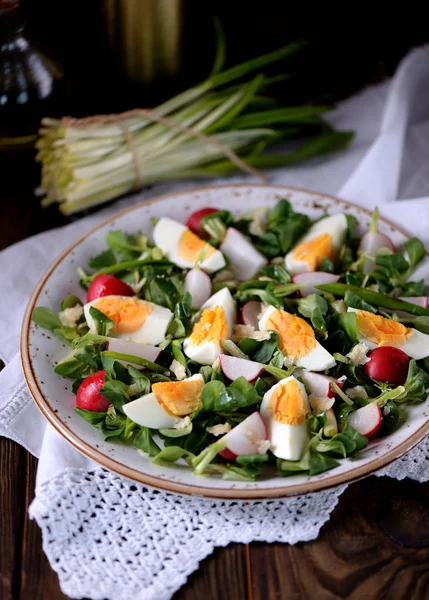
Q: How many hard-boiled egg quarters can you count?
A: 8